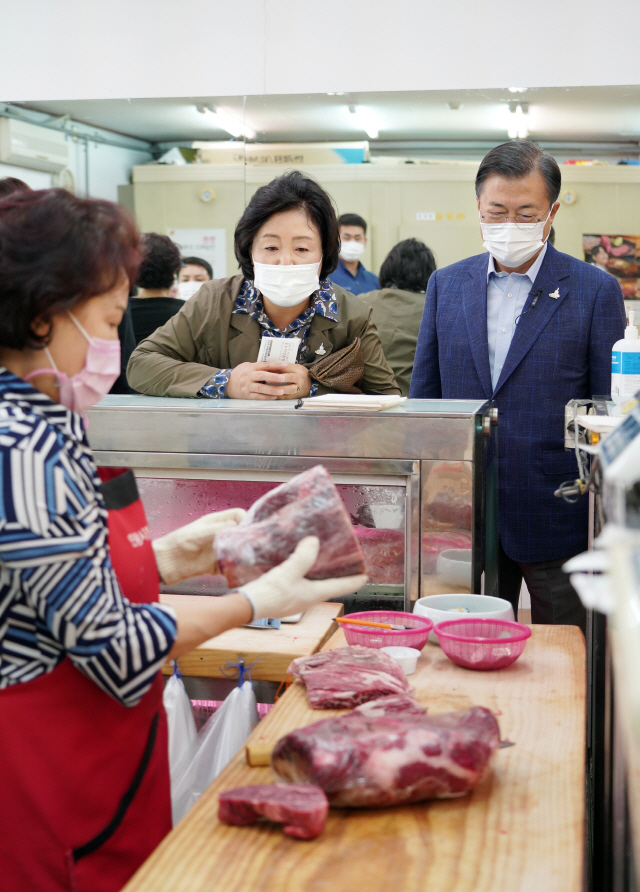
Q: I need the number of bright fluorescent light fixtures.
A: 3